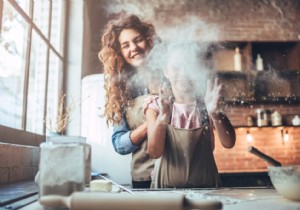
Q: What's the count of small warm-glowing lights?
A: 2